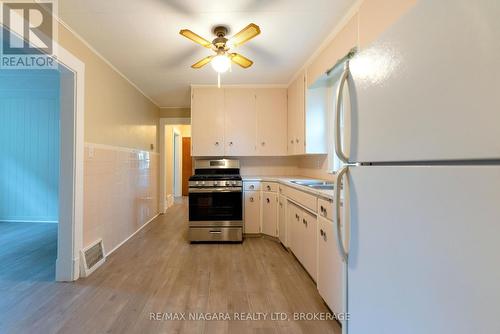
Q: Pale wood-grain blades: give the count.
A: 4